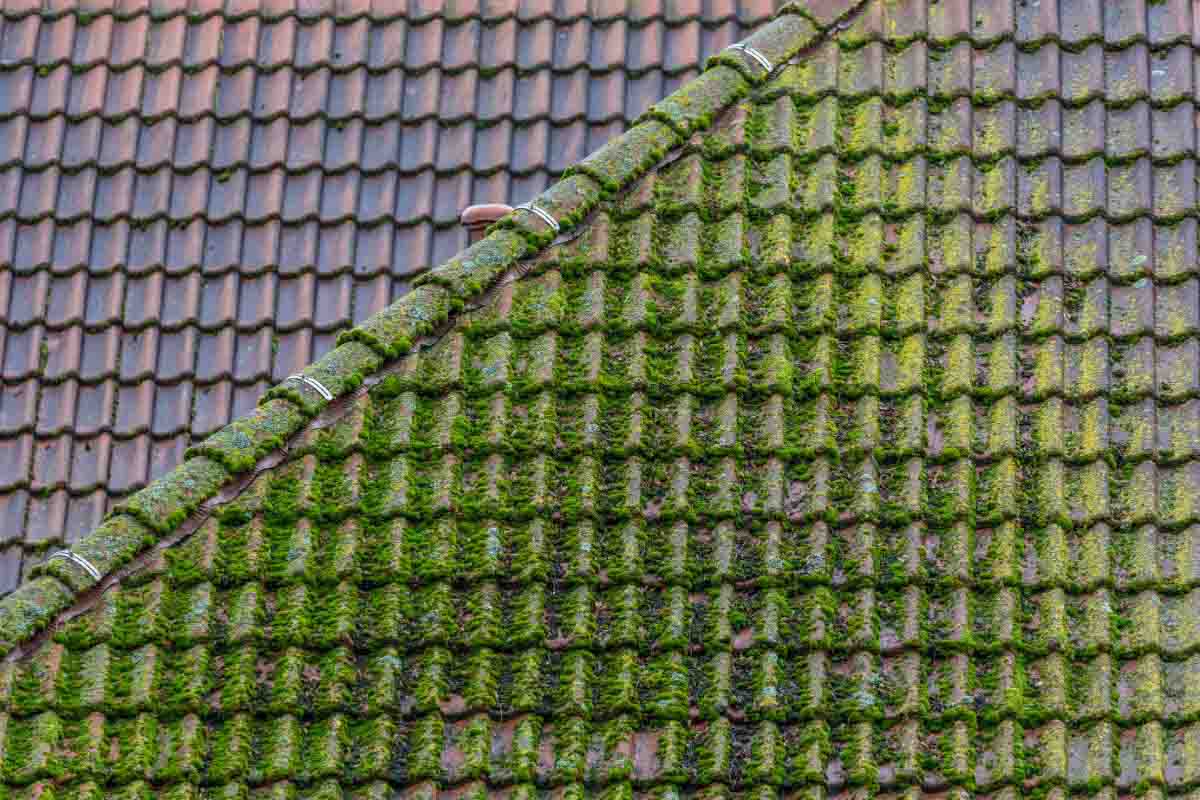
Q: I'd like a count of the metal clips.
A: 4